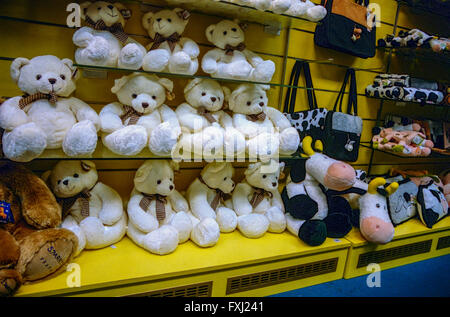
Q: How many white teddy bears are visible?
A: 11